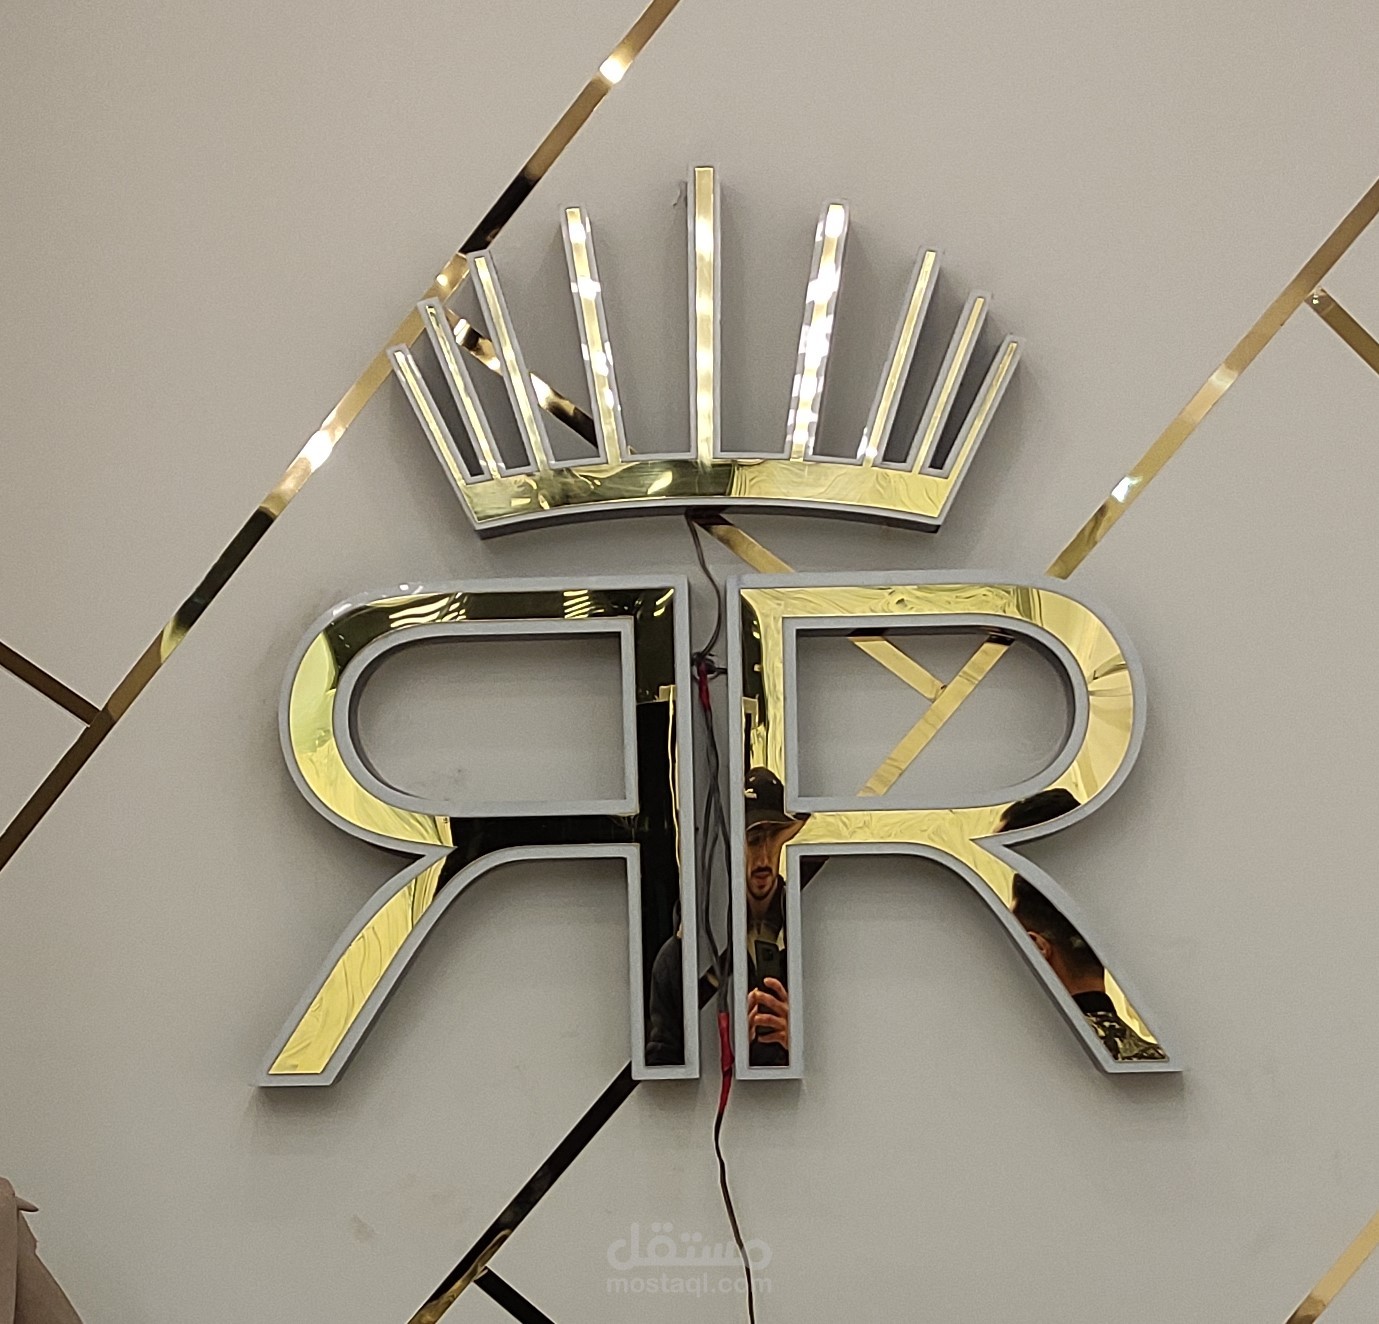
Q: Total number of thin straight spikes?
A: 9